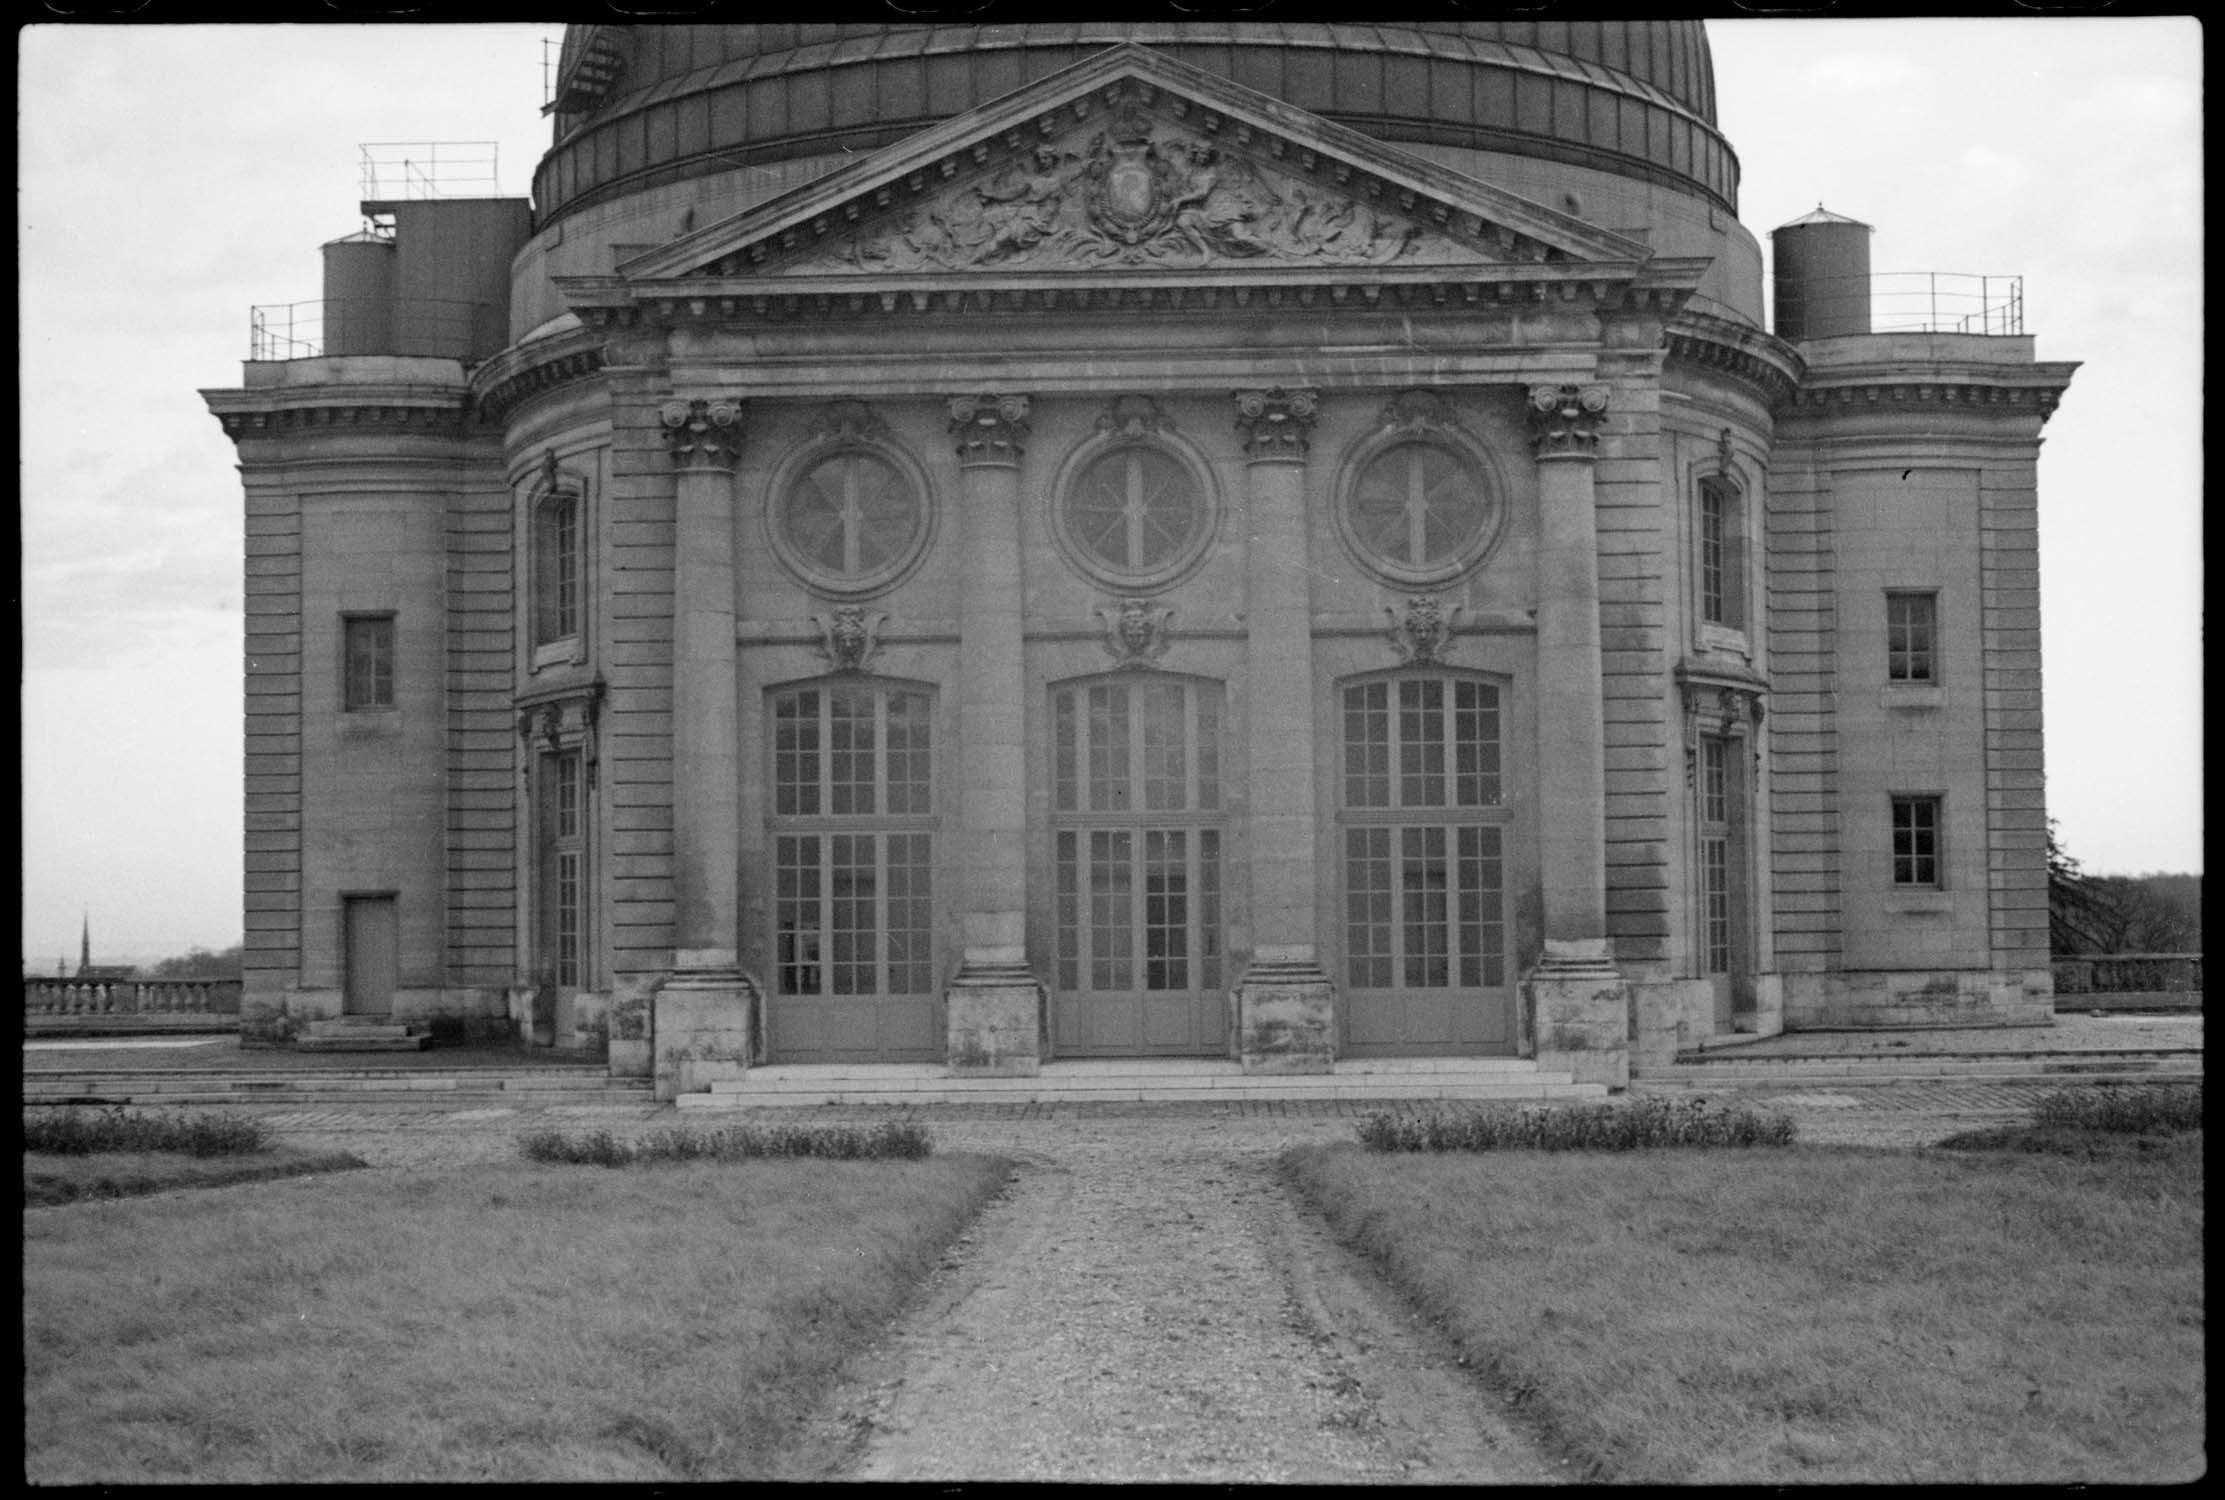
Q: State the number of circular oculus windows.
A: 3